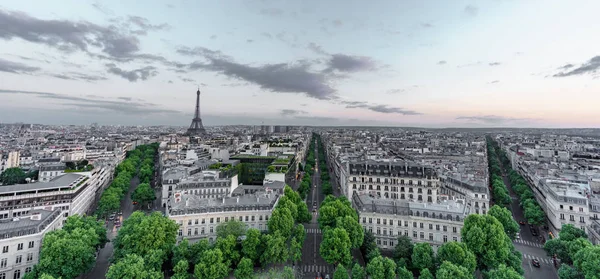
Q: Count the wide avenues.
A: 3